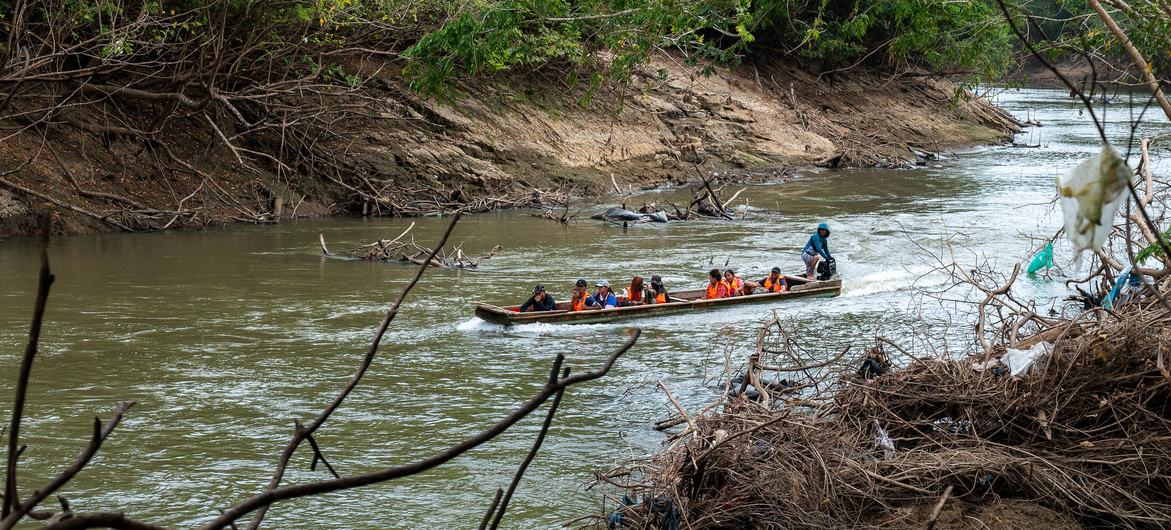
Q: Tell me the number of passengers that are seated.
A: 8